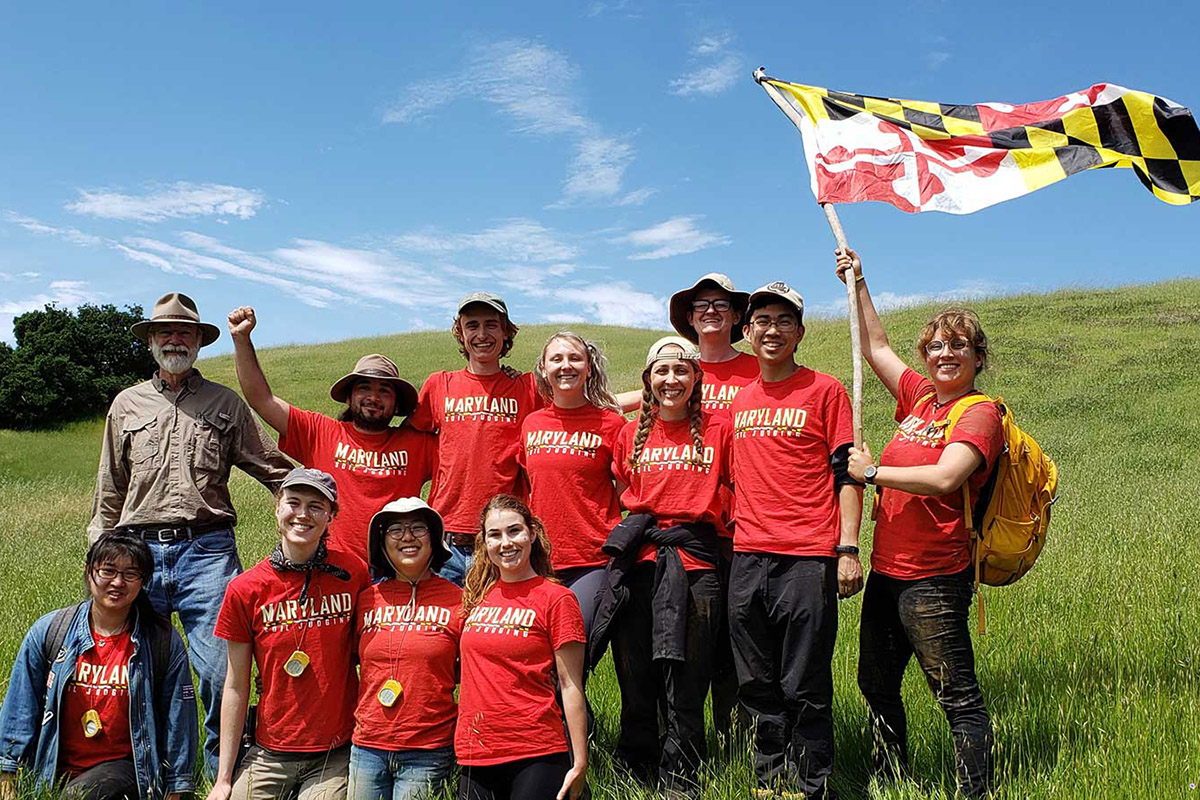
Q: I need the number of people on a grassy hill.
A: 12